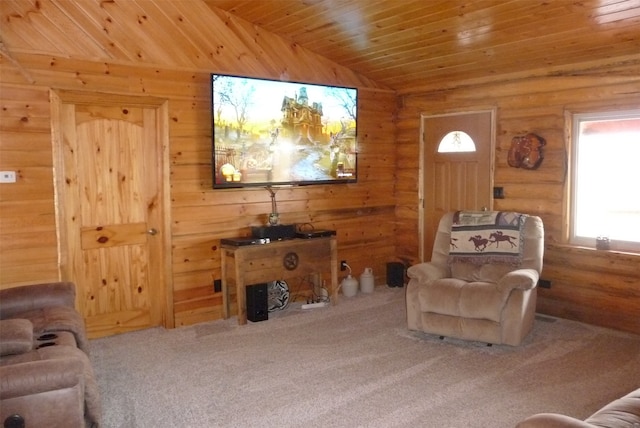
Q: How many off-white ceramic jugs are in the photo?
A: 2